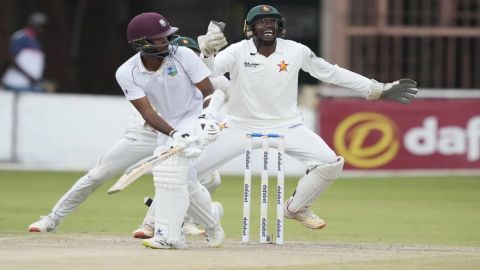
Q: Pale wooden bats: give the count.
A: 1